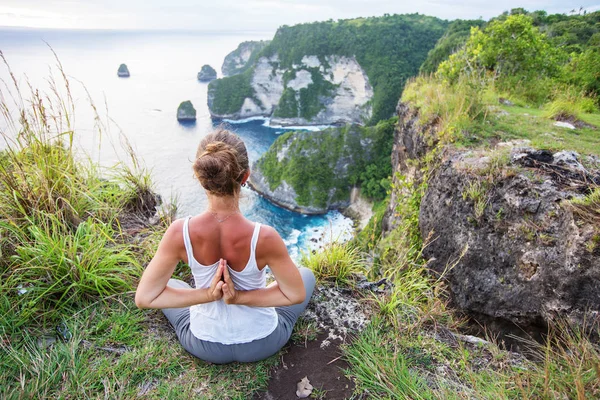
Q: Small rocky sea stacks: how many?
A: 3